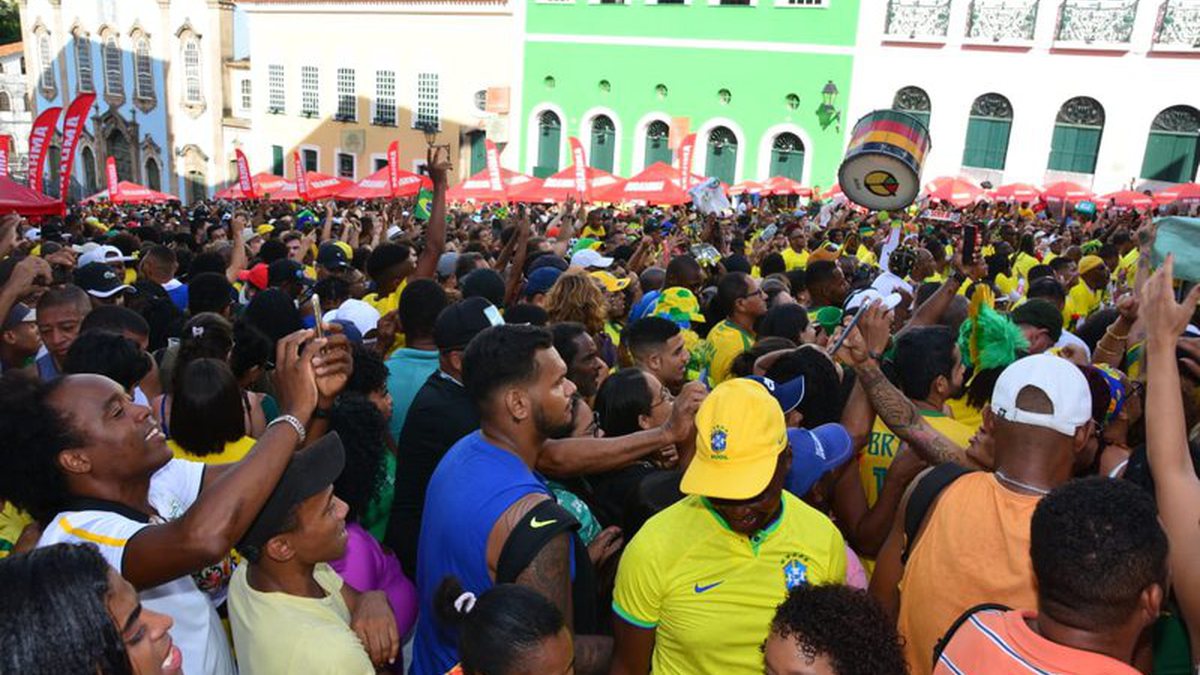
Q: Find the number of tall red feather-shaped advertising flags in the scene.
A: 10